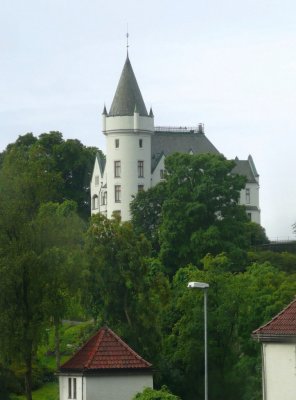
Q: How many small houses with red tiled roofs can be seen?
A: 2